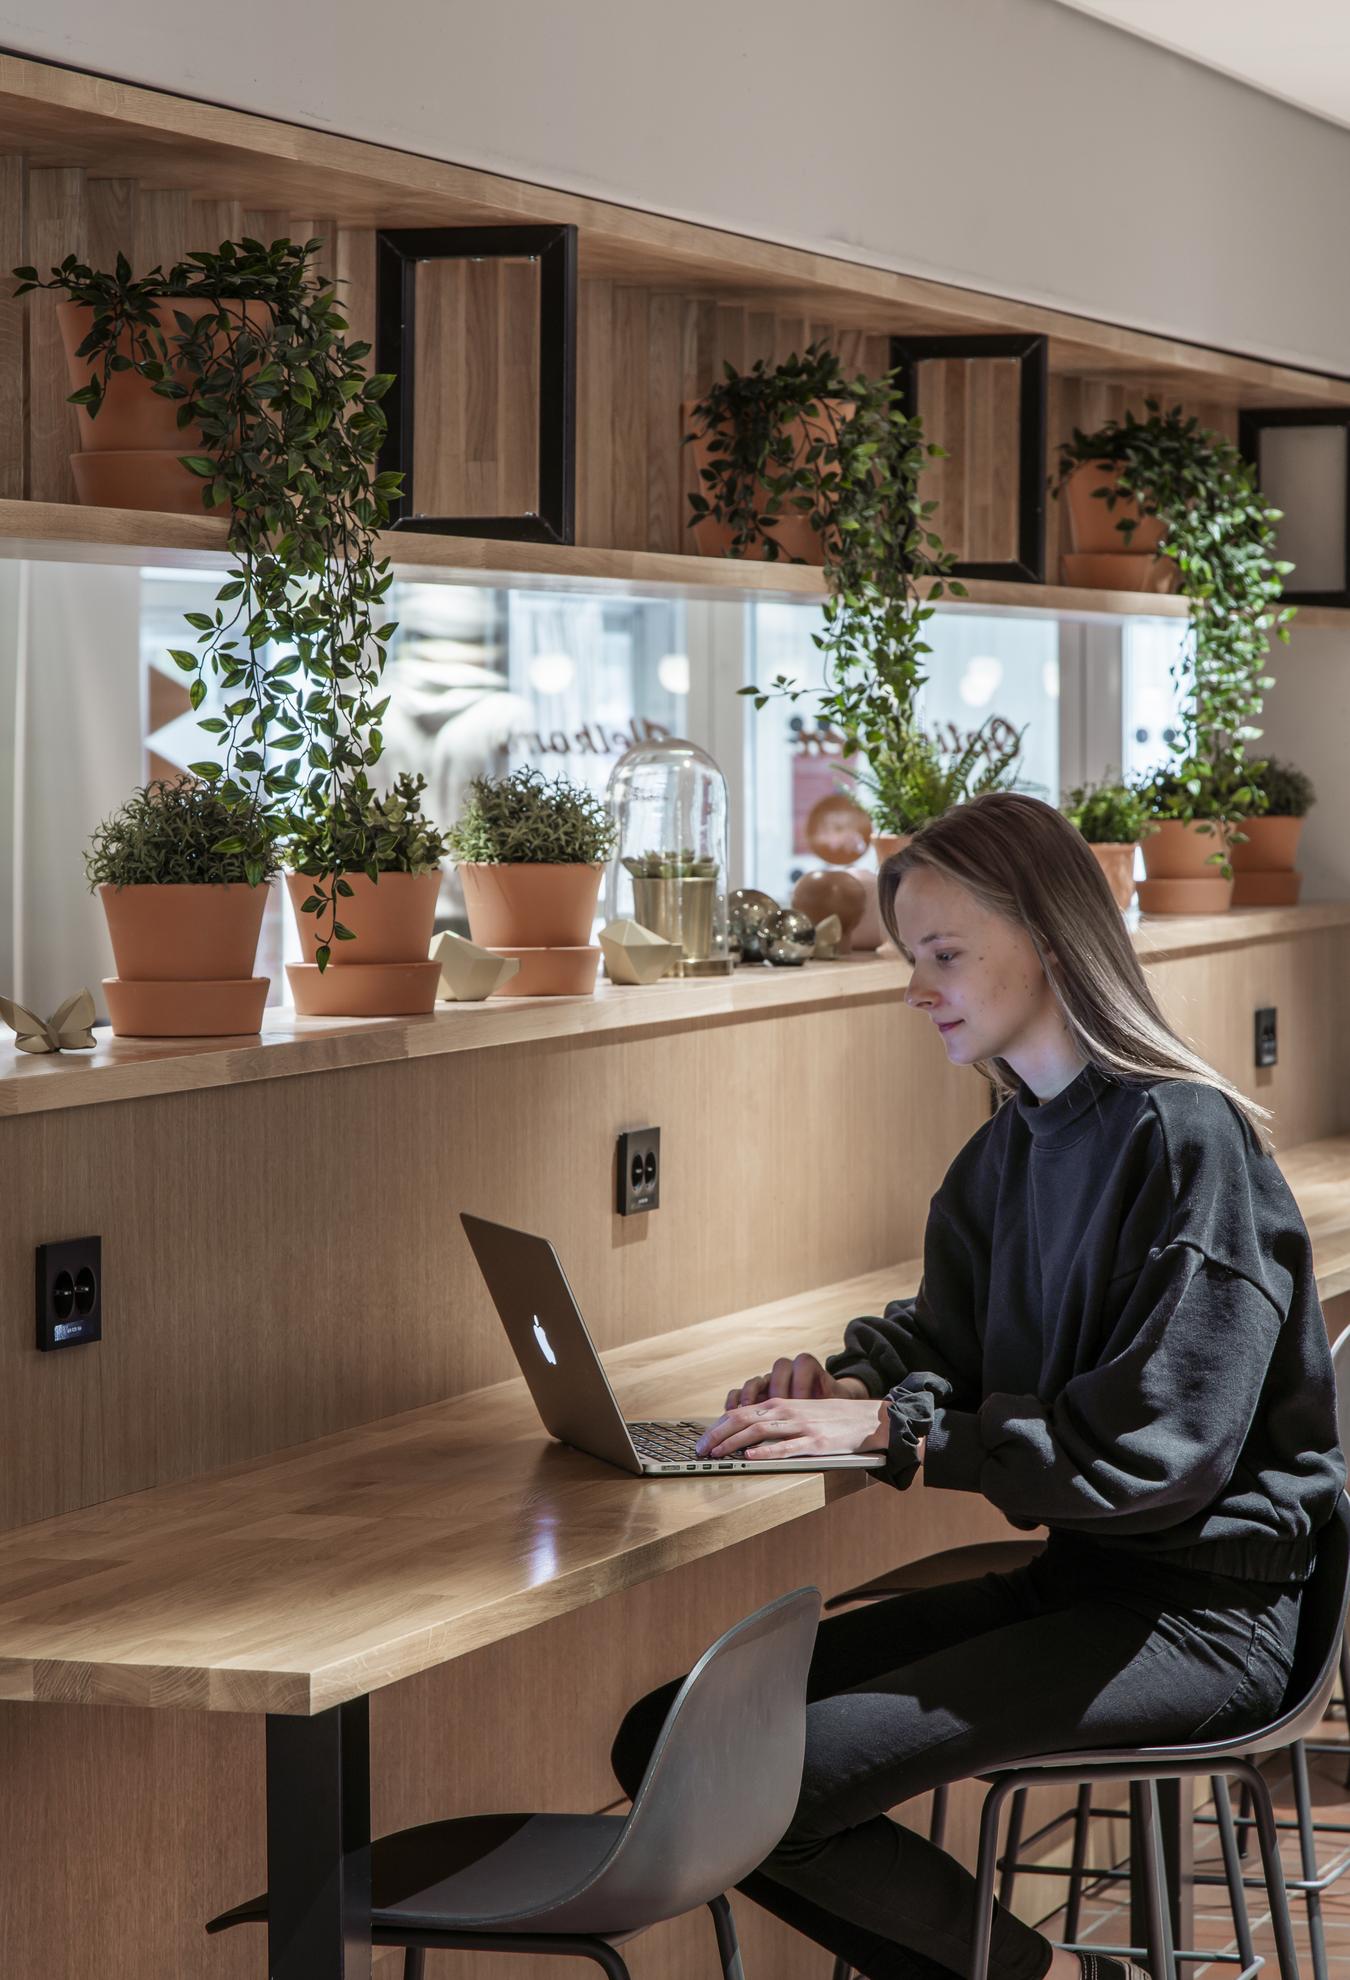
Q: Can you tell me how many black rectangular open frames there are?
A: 3